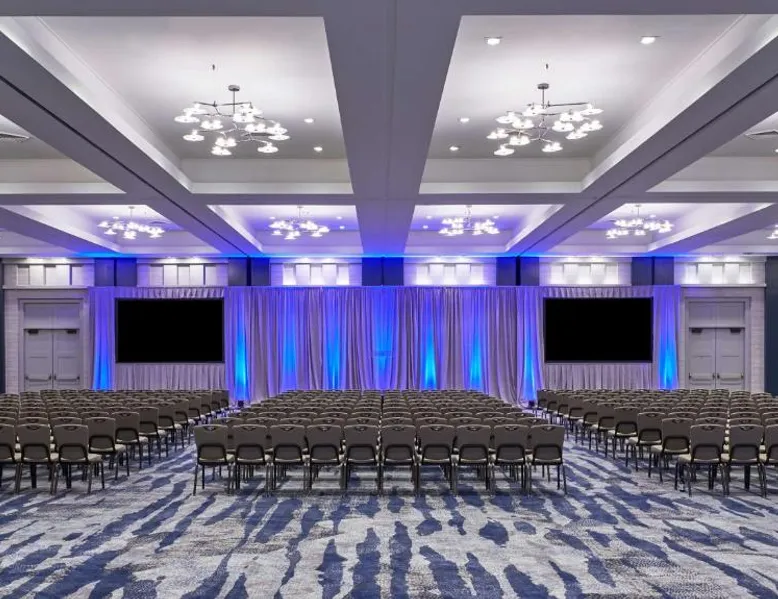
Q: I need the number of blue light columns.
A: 9